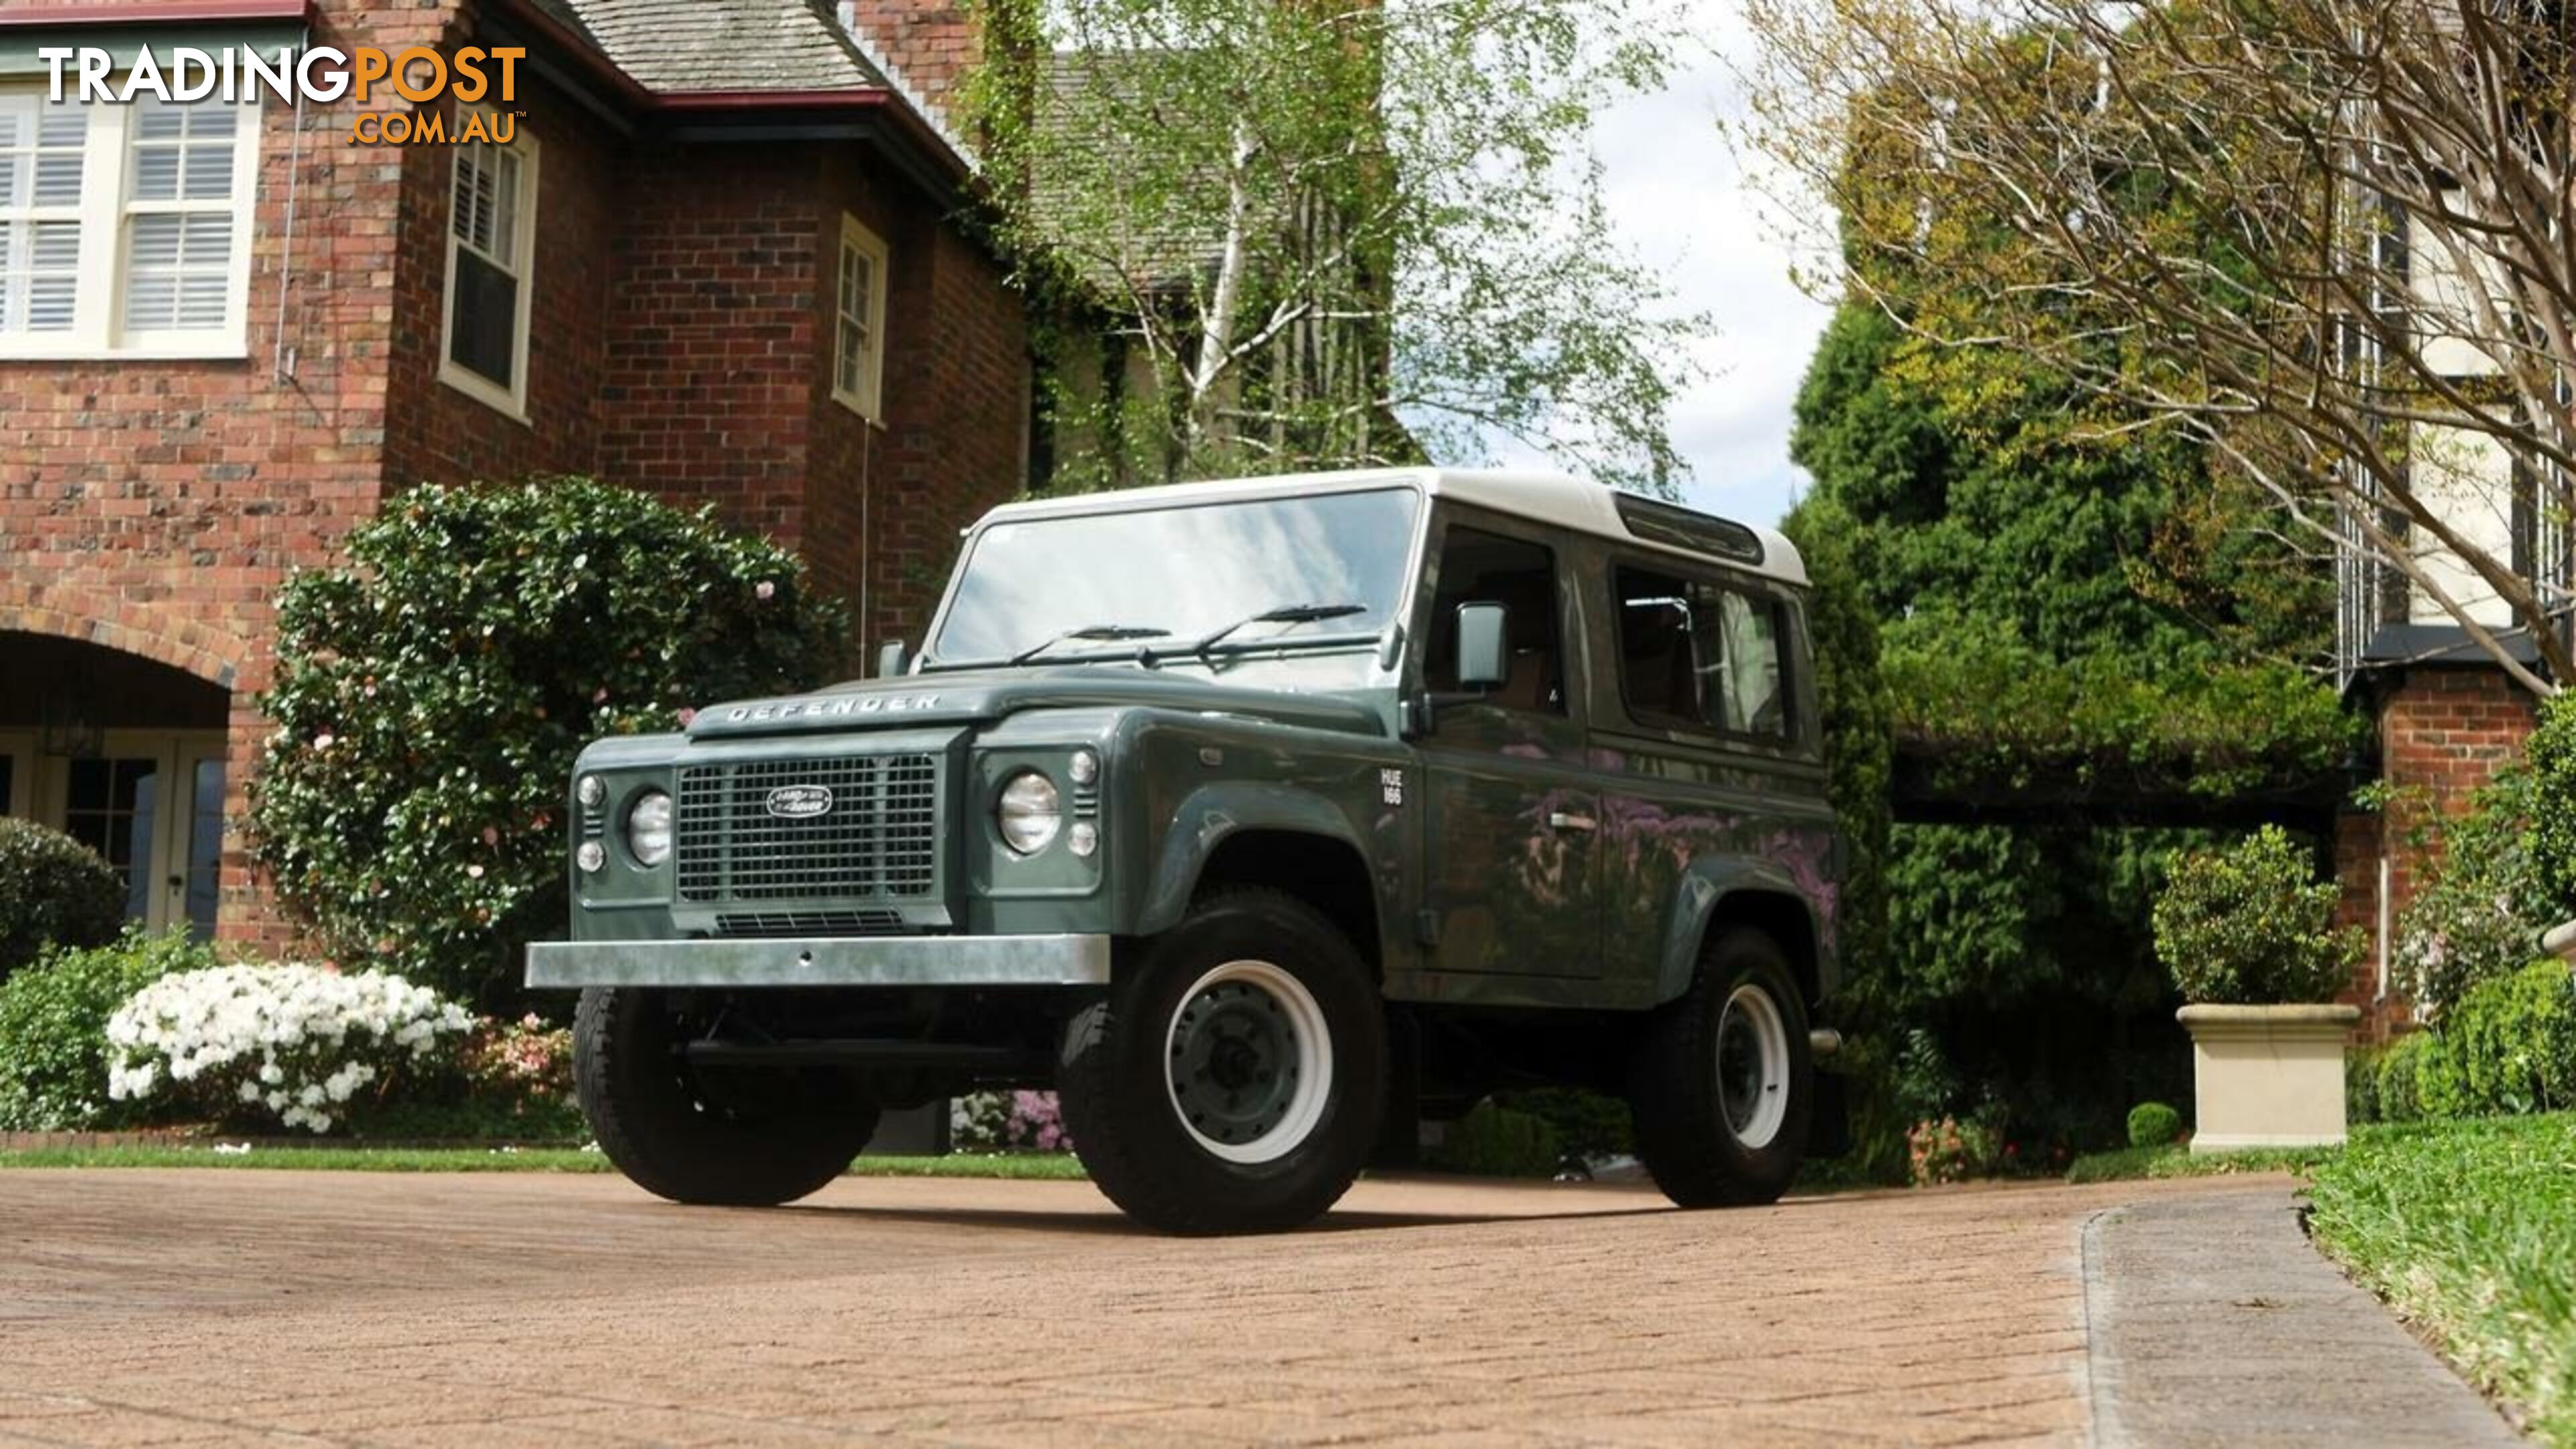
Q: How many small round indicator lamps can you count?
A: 4